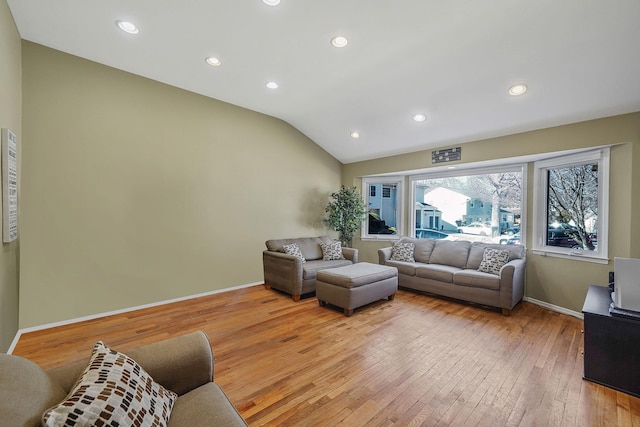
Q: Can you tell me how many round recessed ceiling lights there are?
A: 8